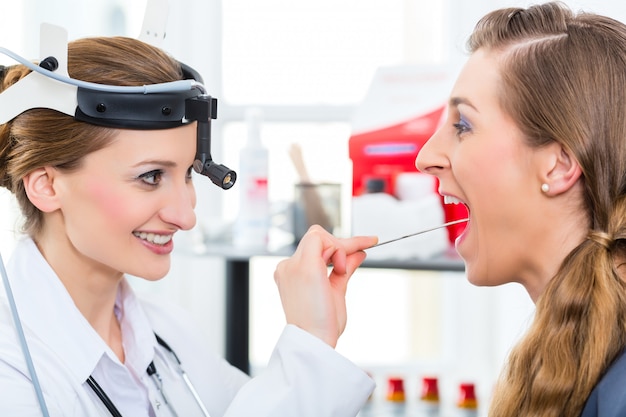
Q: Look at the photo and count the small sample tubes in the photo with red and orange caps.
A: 3